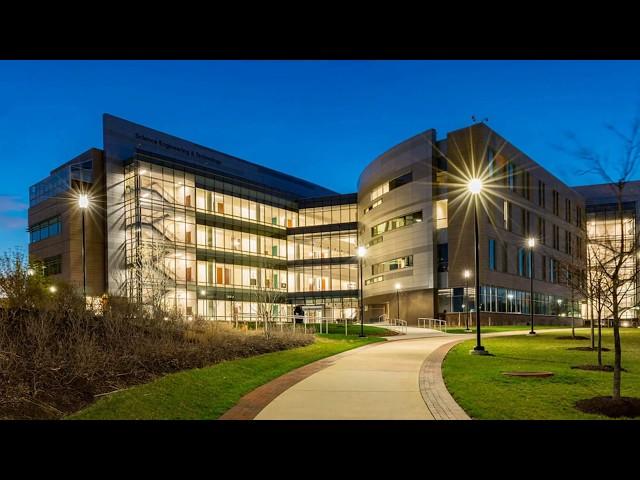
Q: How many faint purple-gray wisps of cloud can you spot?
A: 2